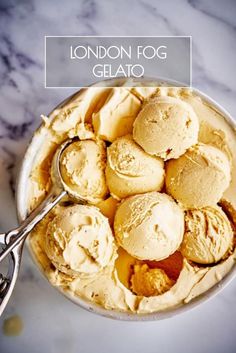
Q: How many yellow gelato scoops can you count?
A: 7